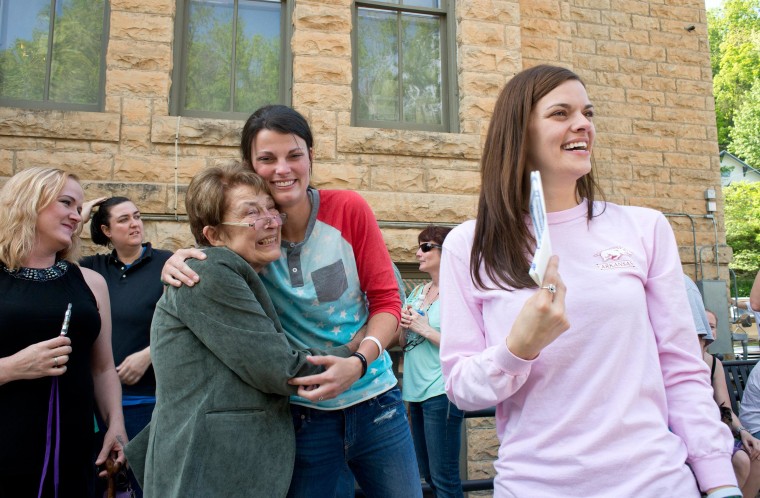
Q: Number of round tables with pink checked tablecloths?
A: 0